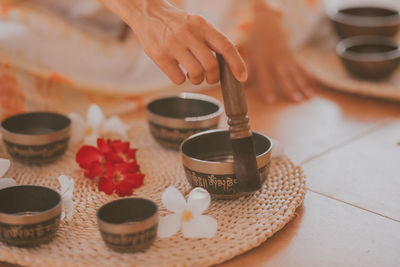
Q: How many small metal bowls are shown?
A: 7